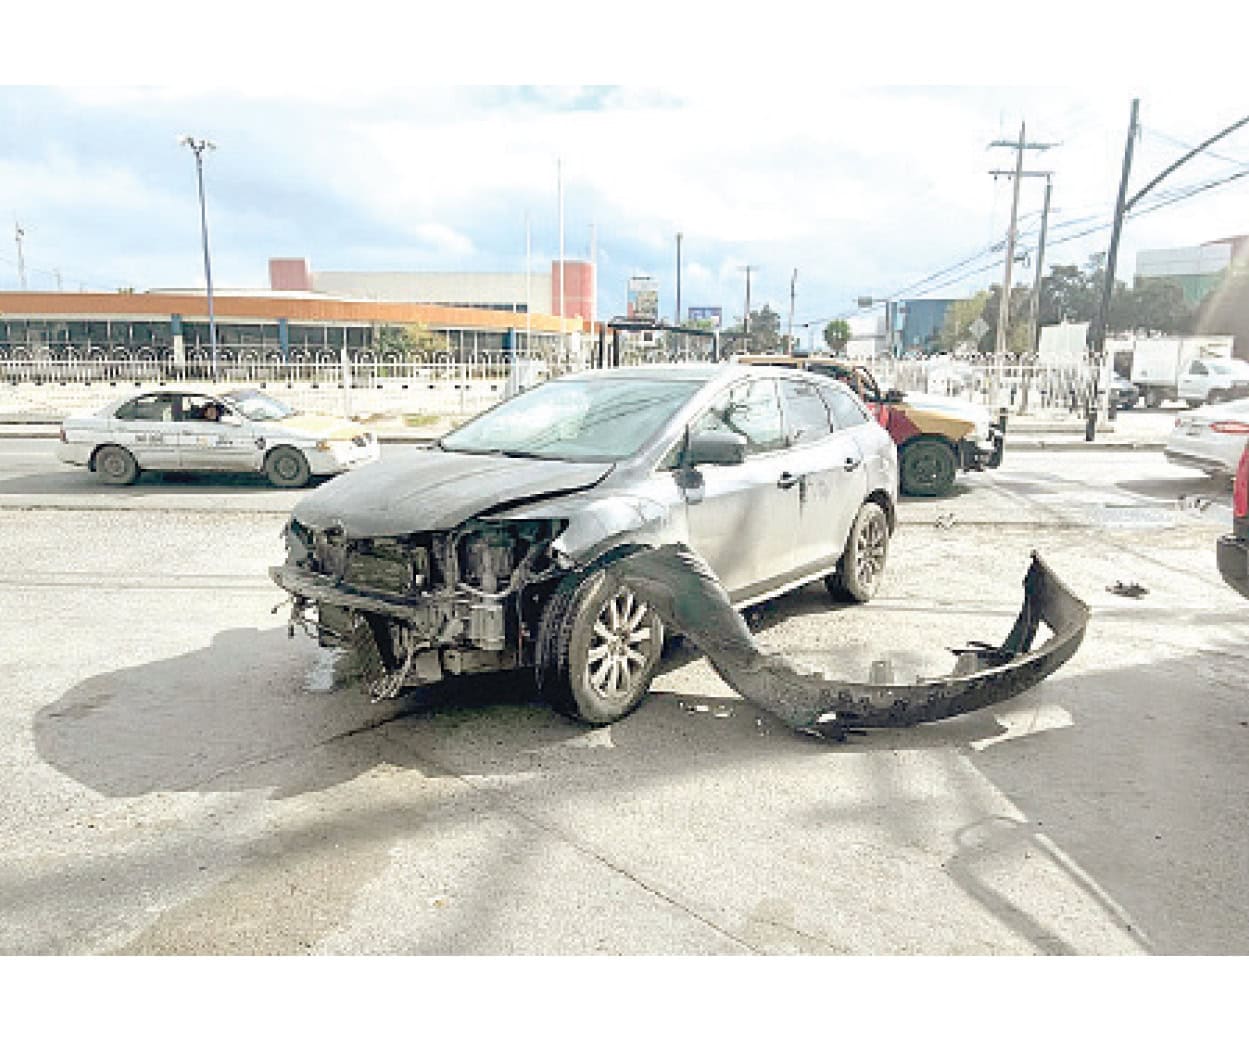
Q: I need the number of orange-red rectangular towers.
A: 2